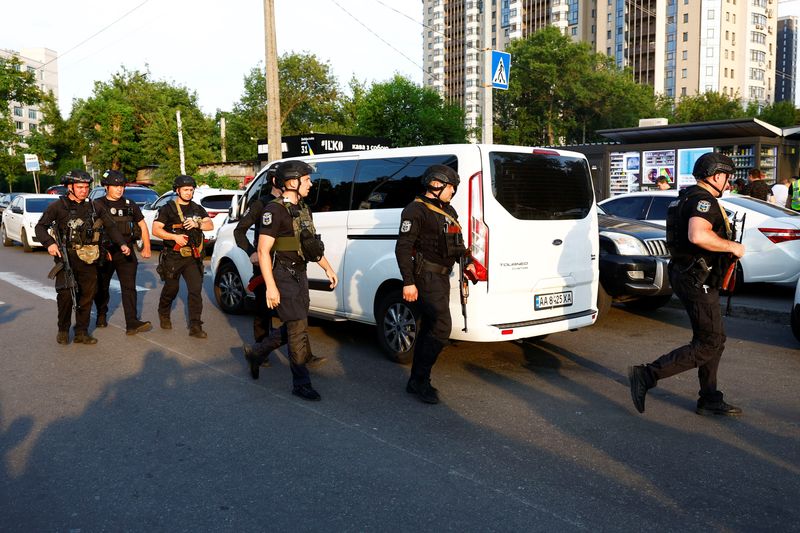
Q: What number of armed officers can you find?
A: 7